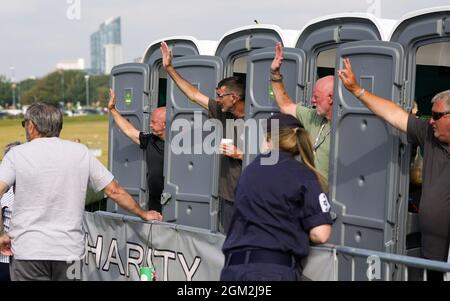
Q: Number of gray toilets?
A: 4